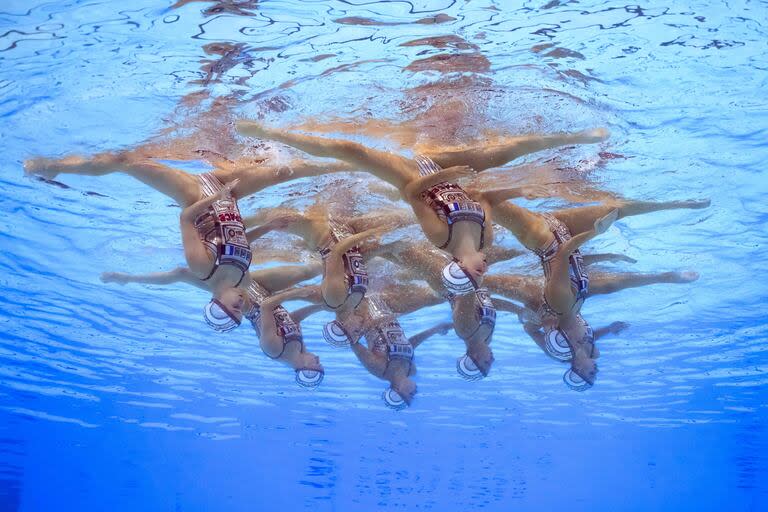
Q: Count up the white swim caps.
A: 8